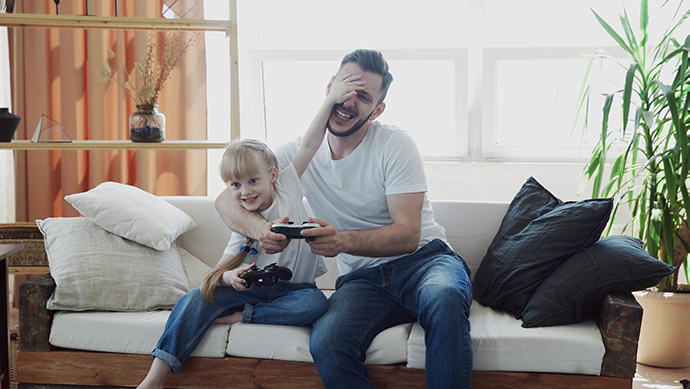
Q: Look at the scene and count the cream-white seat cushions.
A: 3